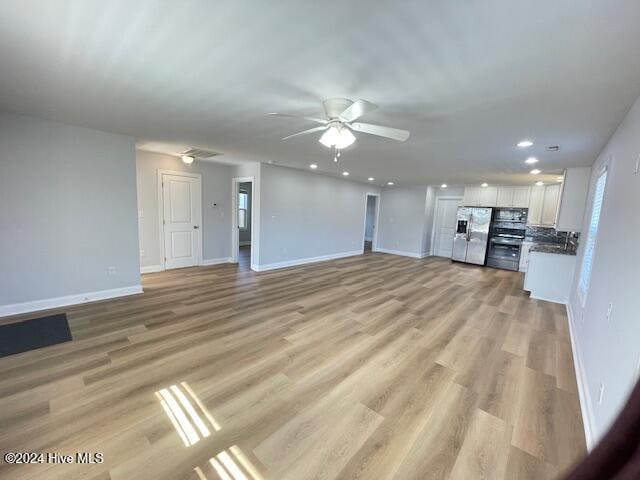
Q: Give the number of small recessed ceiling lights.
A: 10